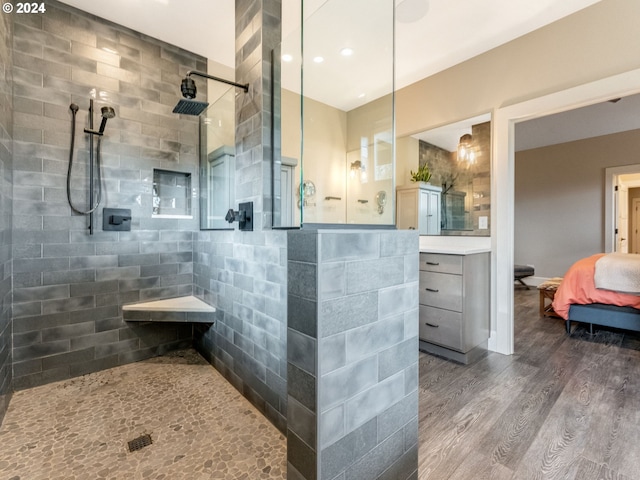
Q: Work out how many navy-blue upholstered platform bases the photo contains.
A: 1